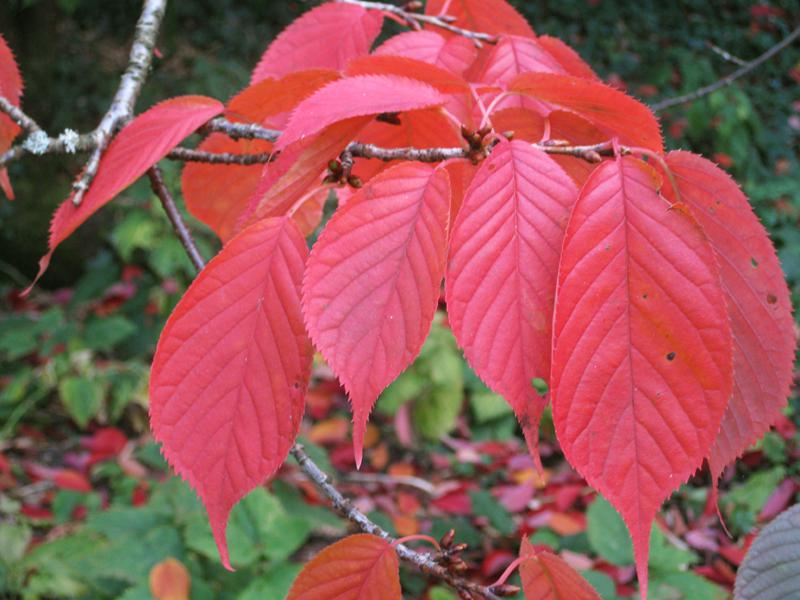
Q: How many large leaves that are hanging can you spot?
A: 5